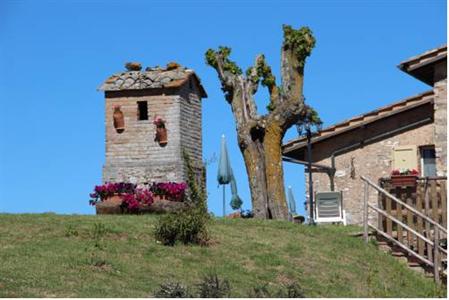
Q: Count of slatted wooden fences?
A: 1